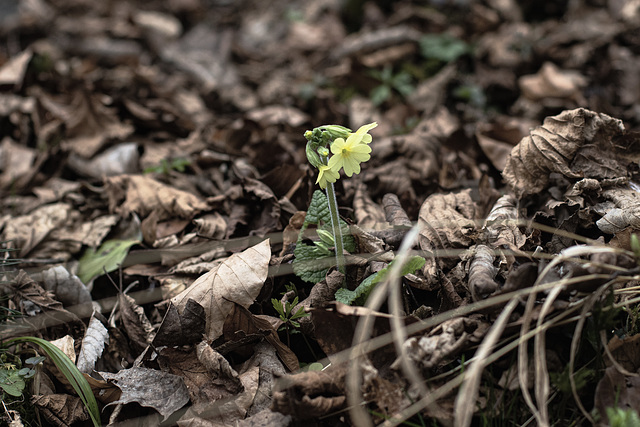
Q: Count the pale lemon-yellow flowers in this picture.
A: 3